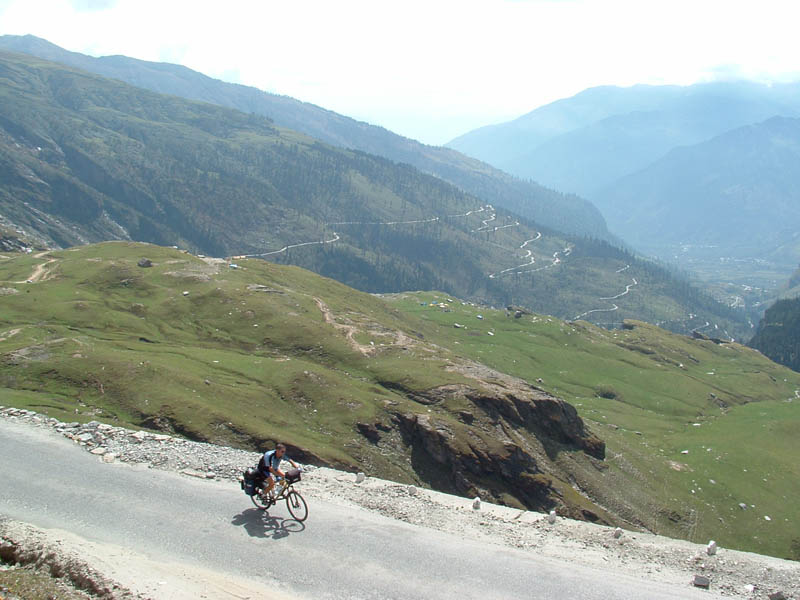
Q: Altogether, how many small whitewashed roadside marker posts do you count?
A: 6